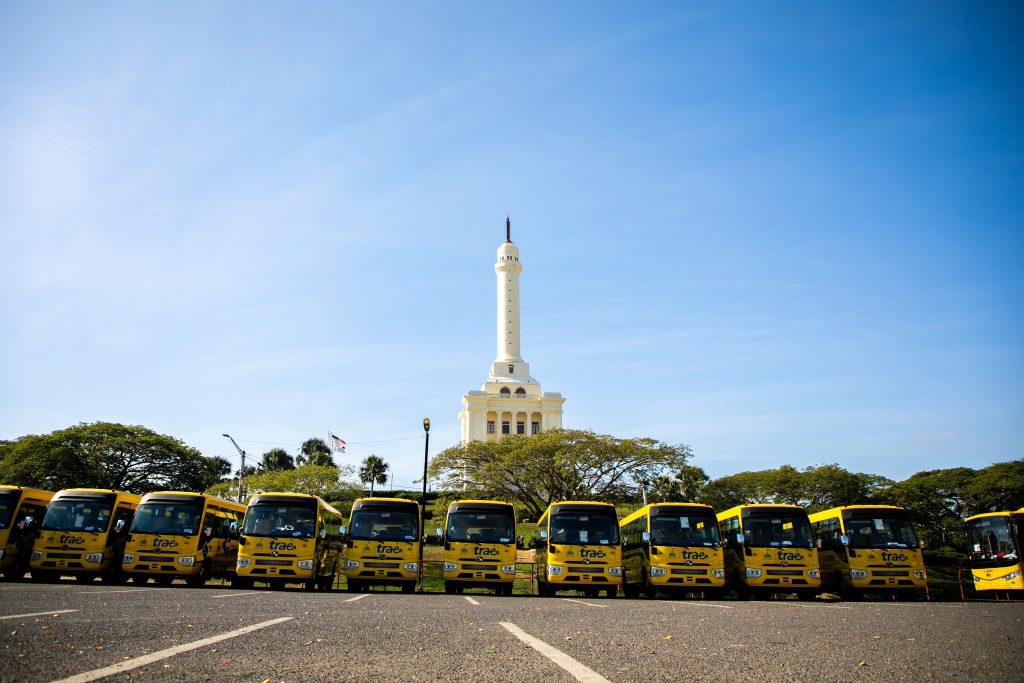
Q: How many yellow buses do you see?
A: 11